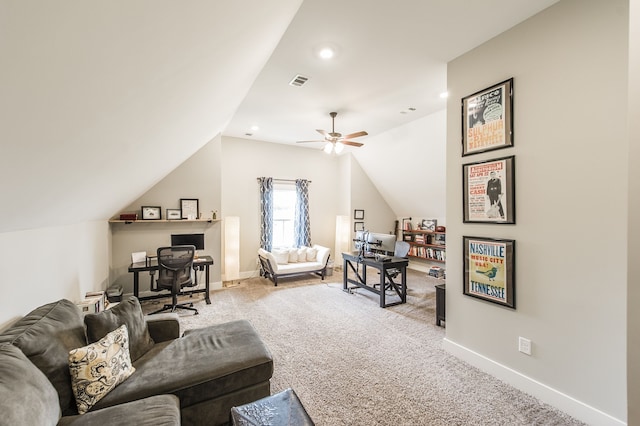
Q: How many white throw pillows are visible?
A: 4